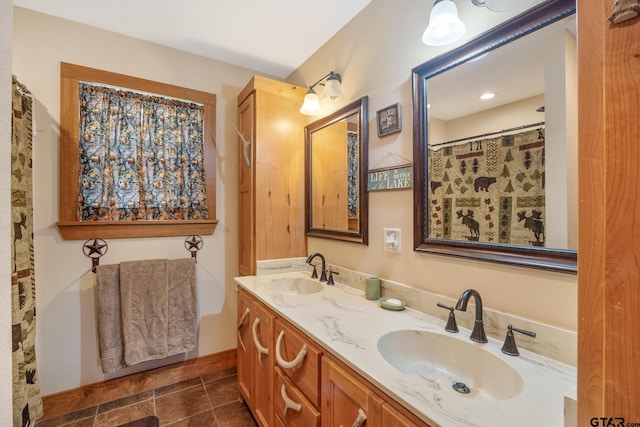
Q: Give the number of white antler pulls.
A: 6